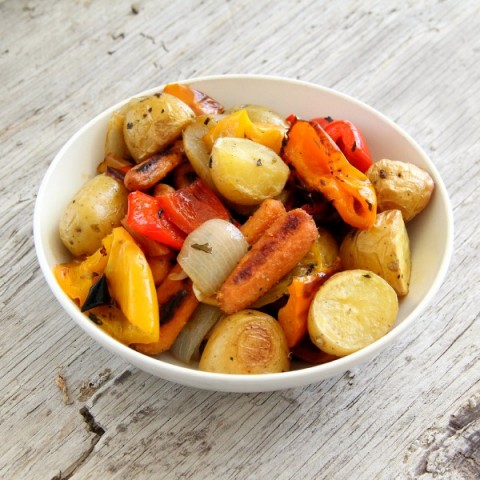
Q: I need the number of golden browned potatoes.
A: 7